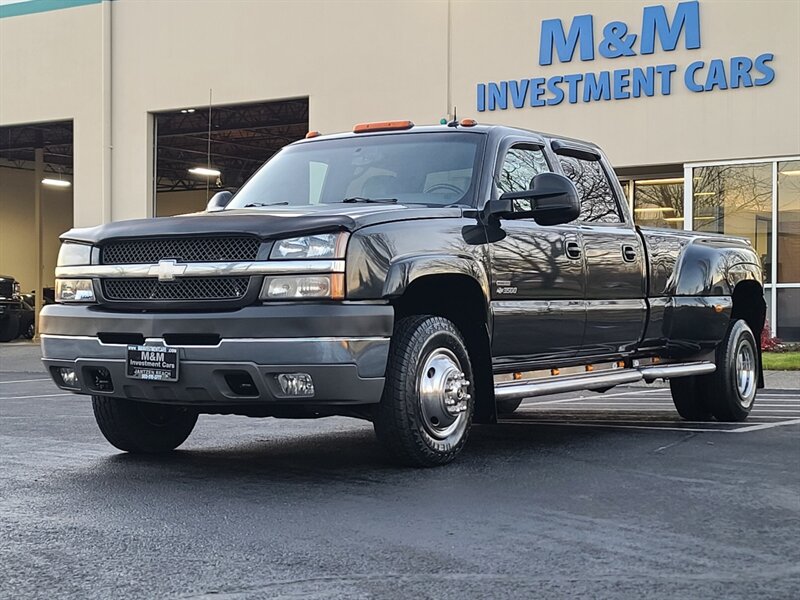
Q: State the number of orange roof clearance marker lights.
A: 3